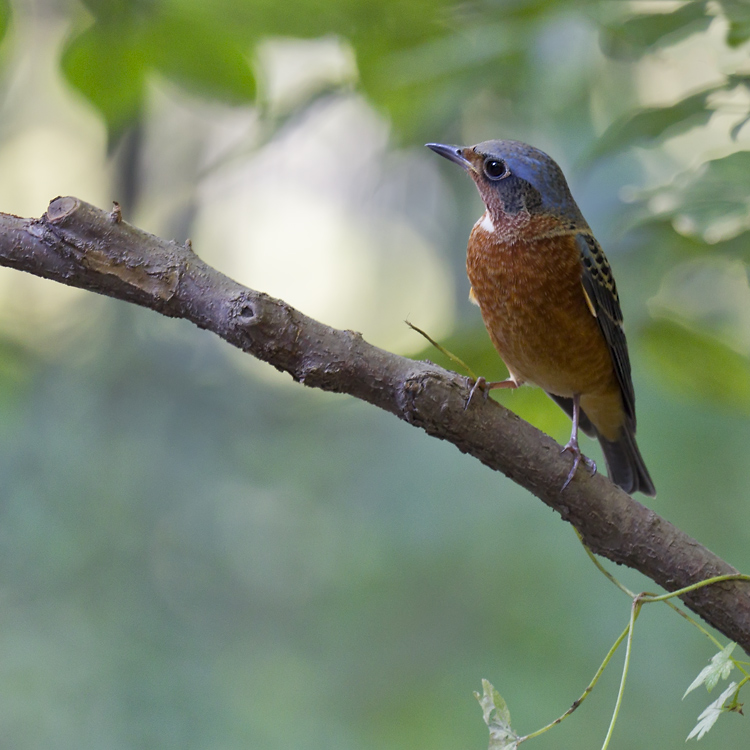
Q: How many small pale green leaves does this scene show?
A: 3